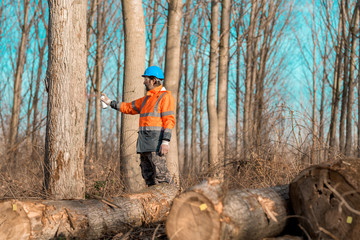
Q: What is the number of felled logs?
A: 3